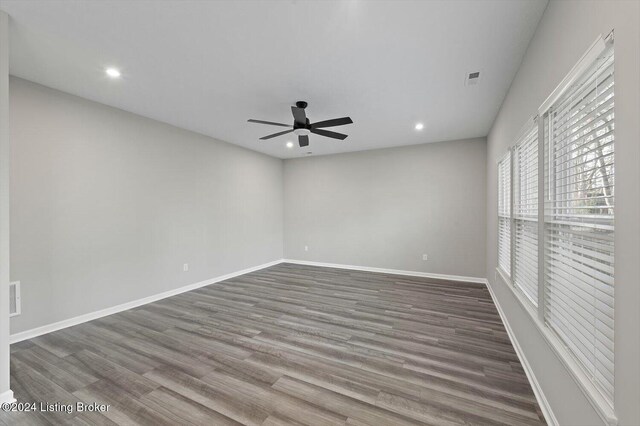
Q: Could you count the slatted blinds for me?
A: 3